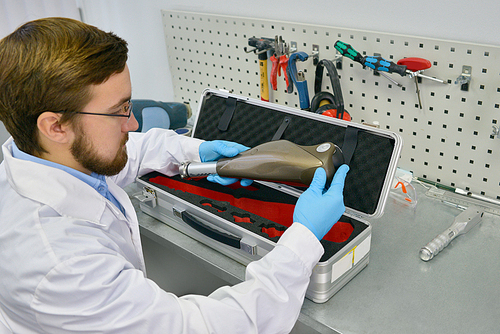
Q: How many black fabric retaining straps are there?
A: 3